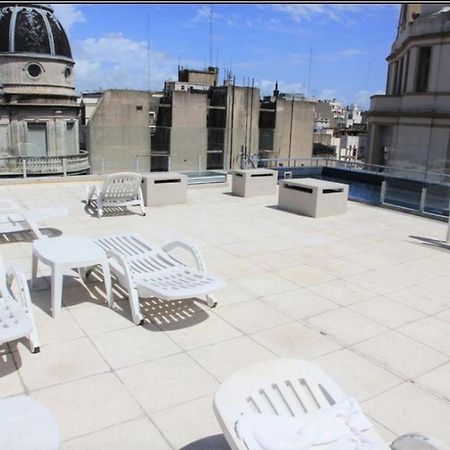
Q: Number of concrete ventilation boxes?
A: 3